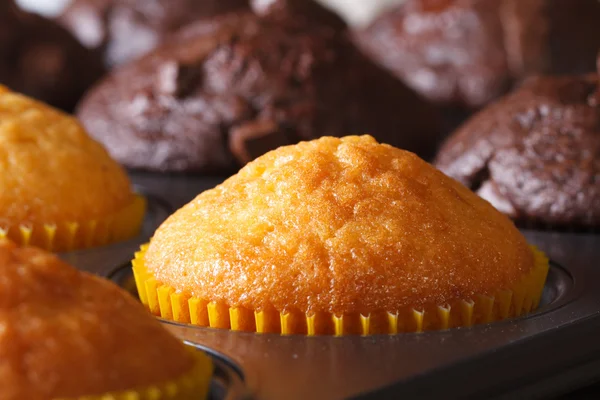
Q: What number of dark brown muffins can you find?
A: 5